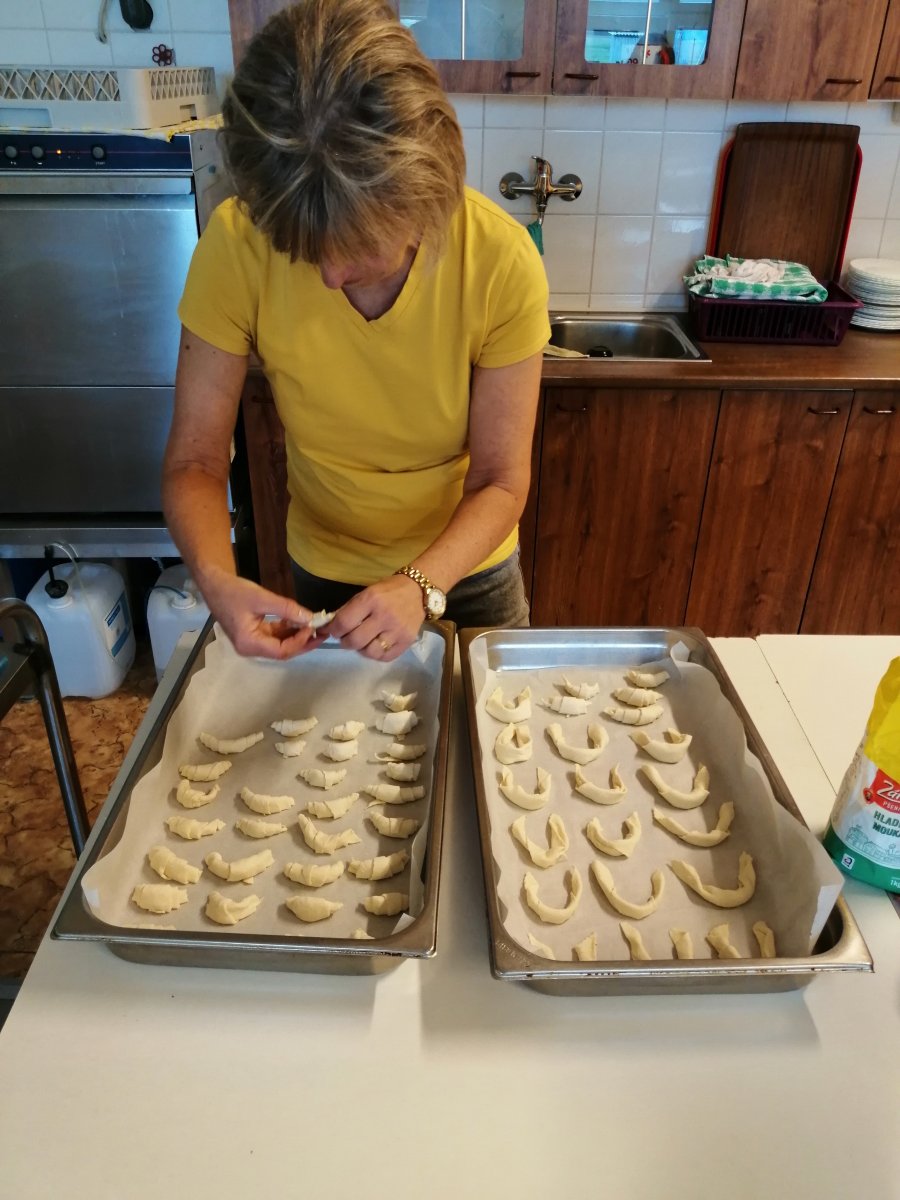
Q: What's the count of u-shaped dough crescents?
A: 13